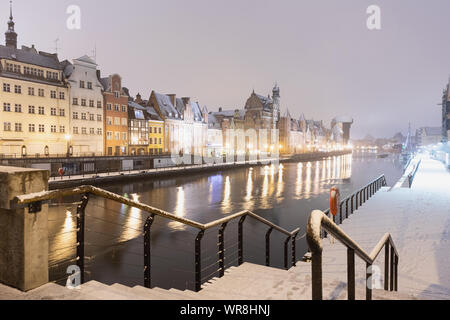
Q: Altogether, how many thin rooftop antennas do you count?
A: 2